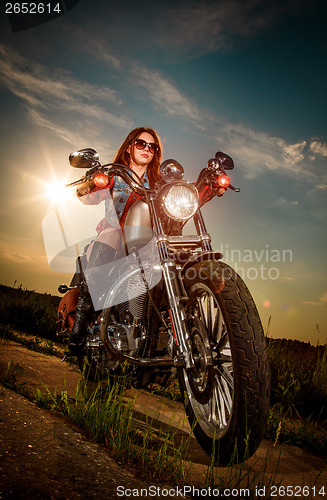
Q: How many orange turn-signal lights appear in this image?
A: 2